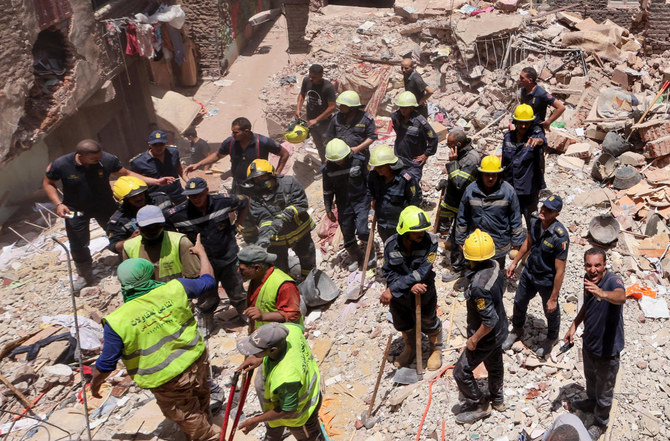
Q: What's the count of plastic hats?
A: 11